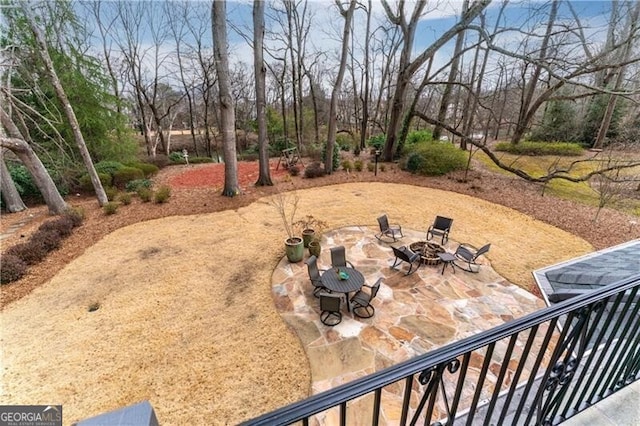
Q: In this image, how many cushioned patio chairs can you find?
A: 8